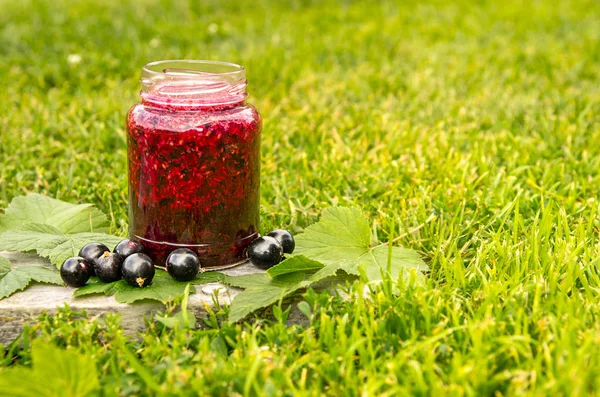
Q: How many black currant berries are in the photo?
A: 8